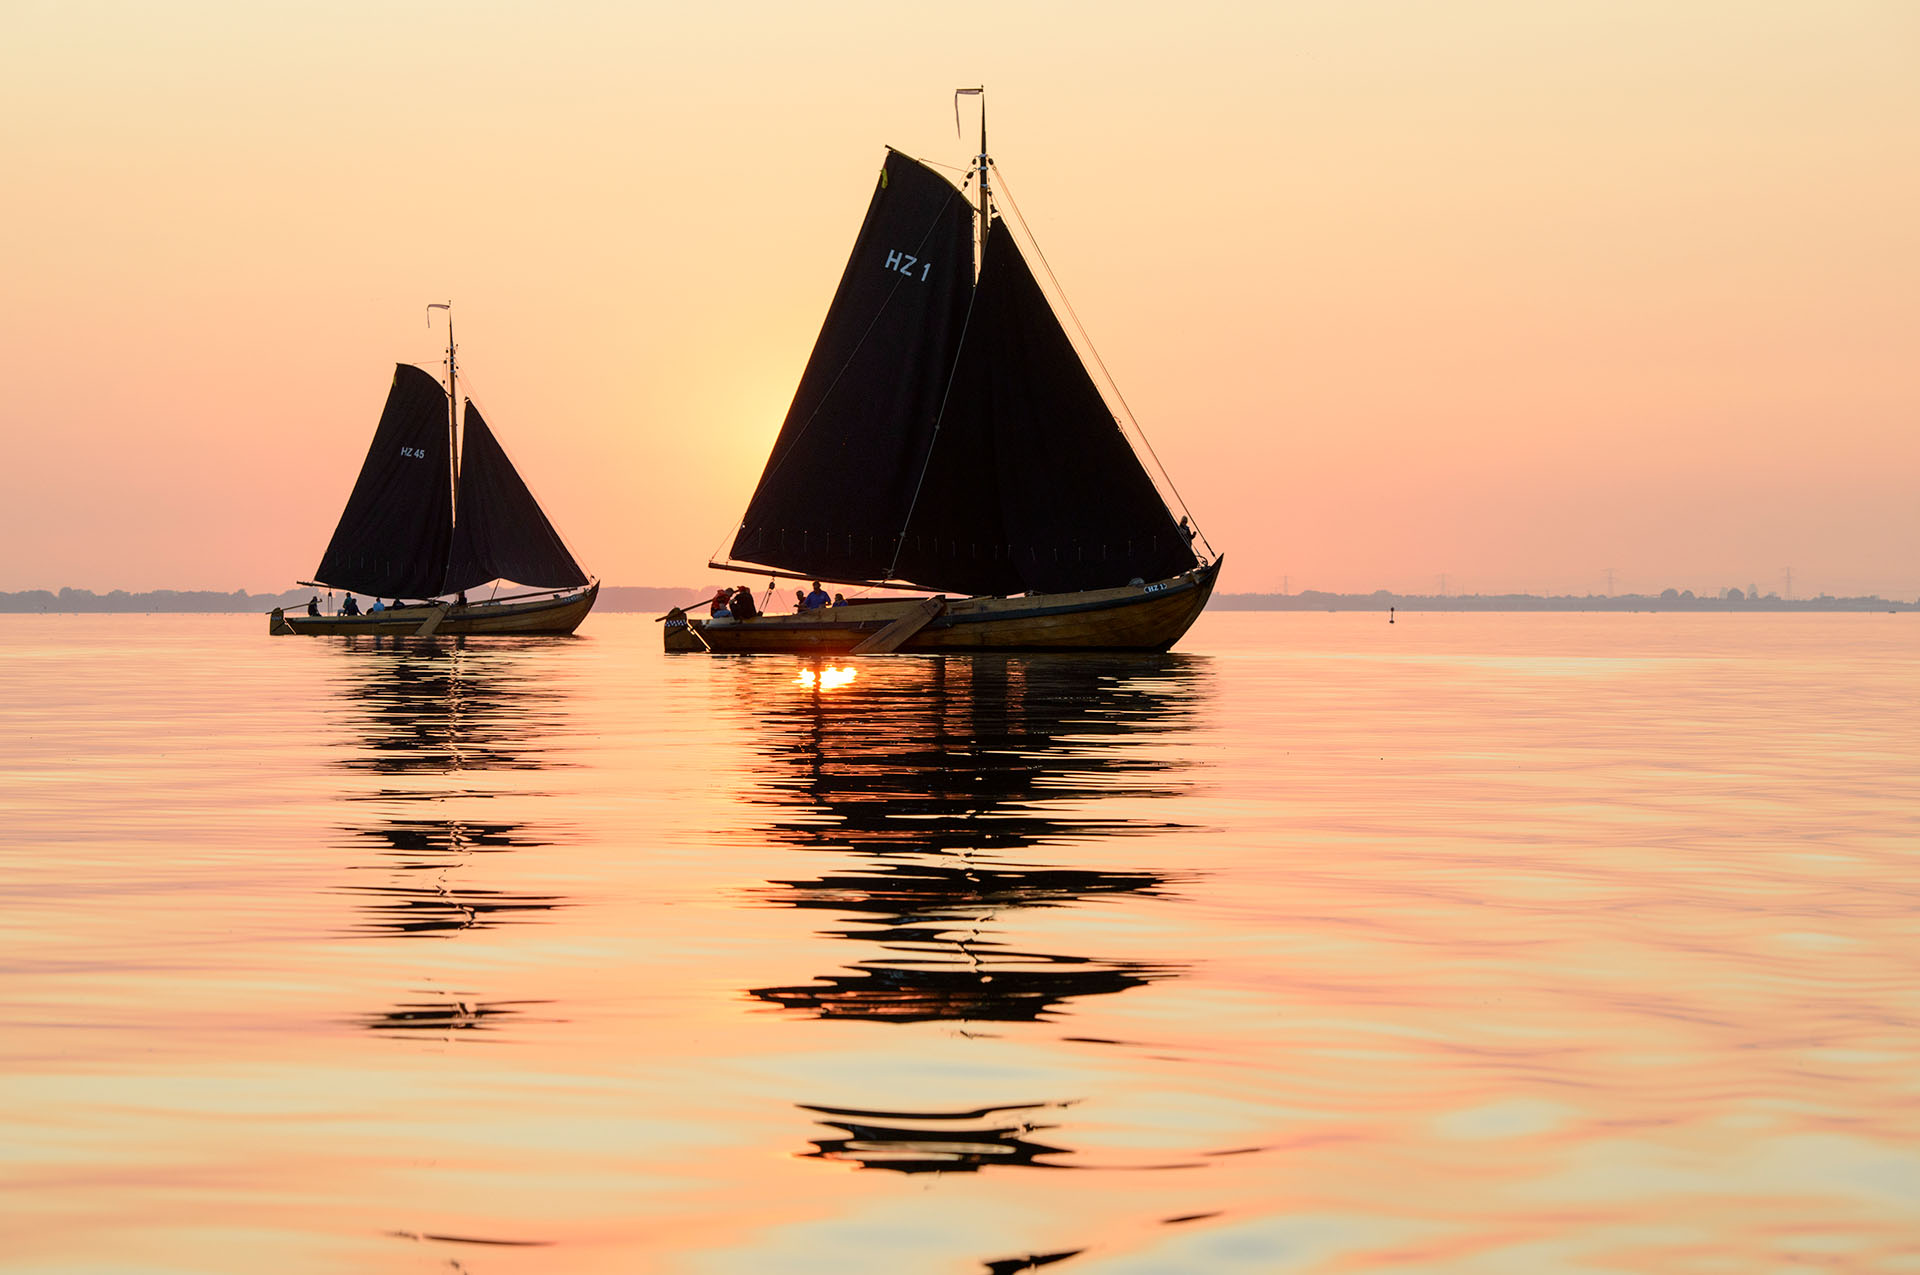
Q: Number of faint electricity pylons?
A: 4